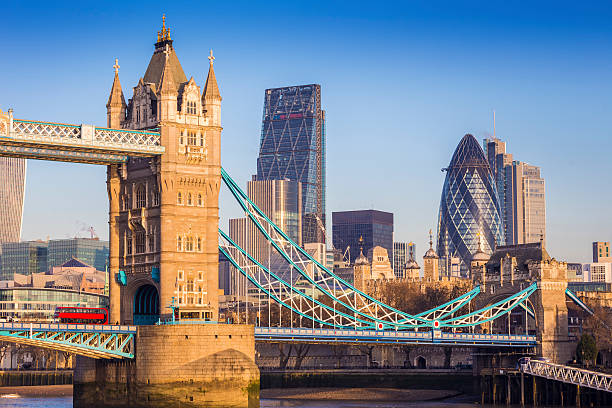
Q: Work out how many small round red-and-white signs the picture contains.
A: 2